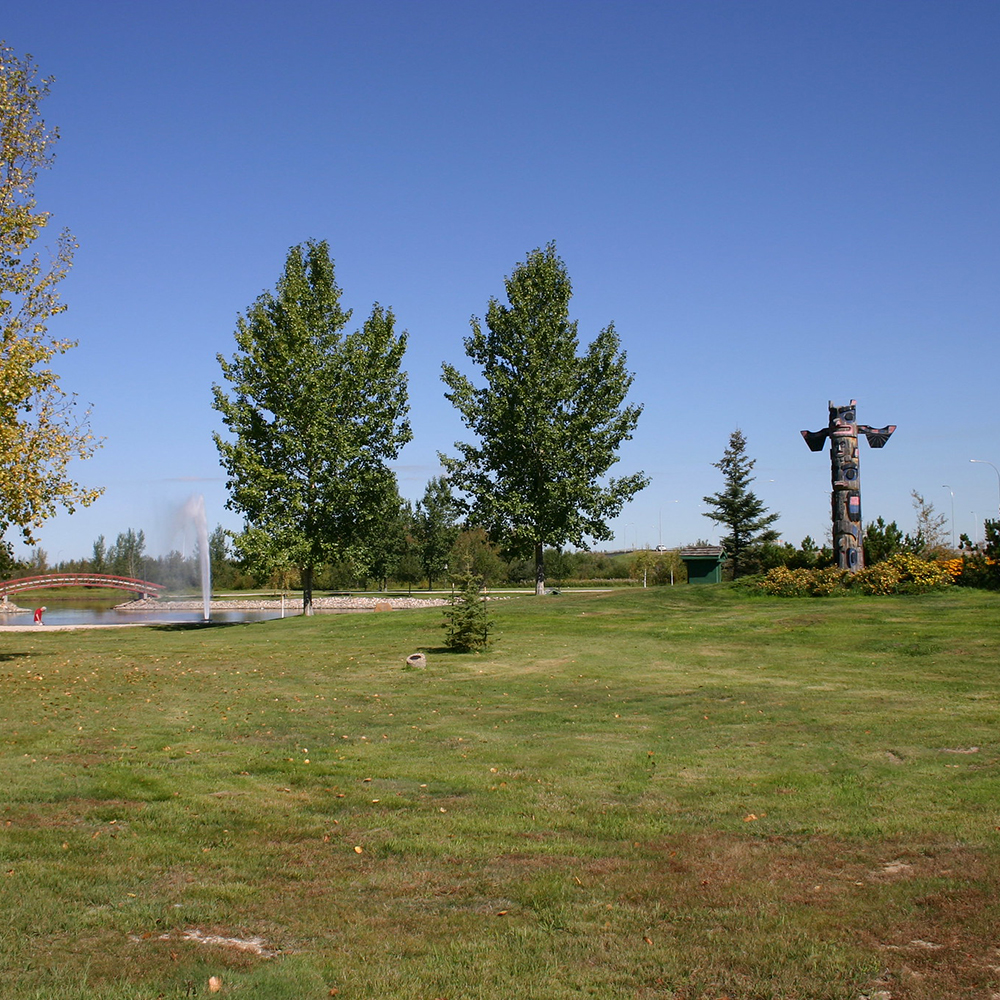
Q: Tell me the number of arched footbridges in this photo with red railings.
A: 1